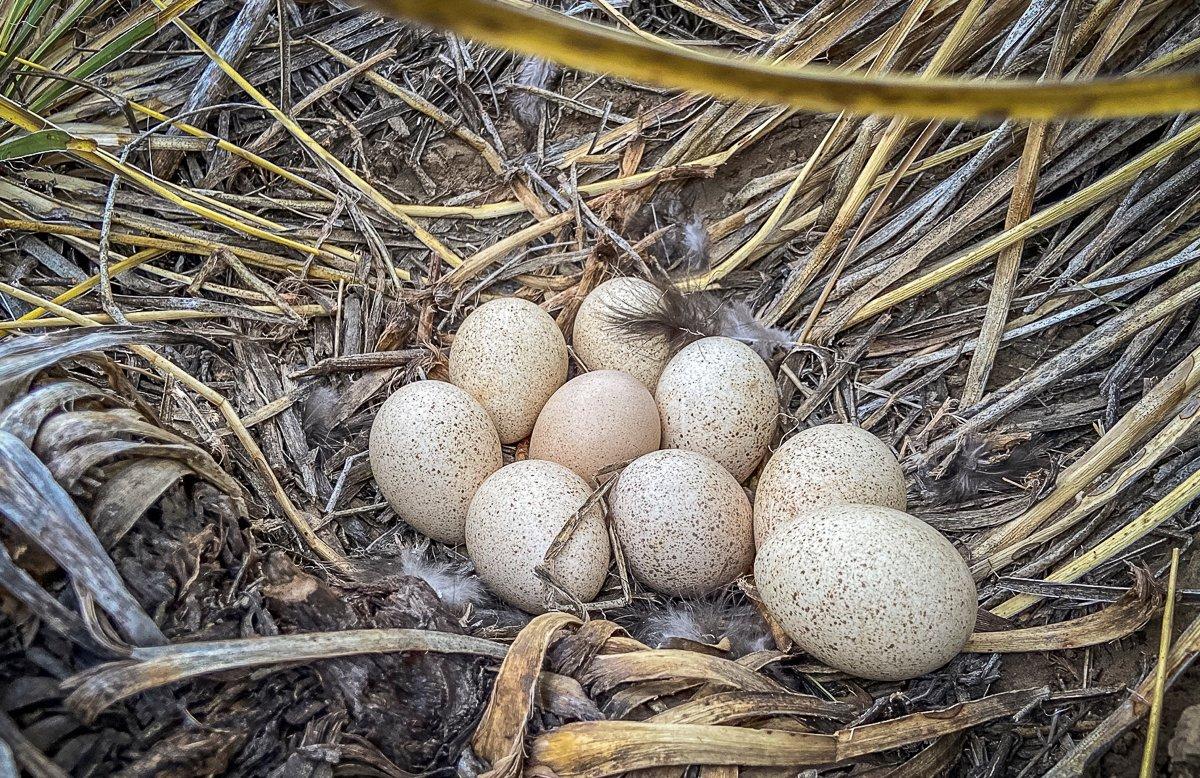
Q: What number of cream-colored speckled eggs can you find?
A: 9